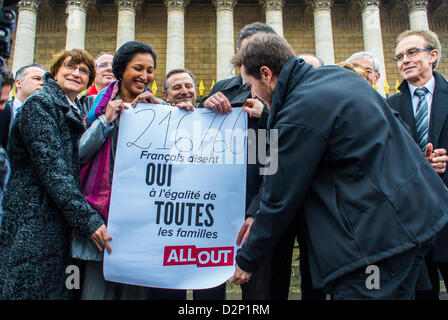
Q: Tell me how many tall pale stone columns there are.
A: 9